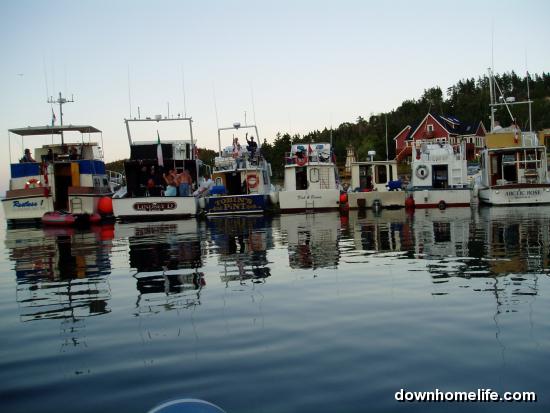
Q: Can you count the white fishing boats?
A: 6